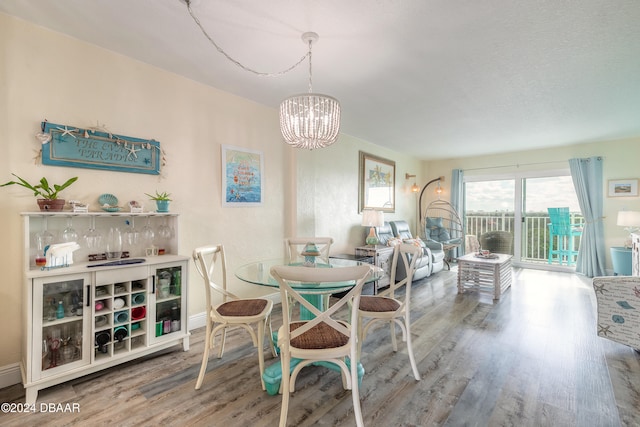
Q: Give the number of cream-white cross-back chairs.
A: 4